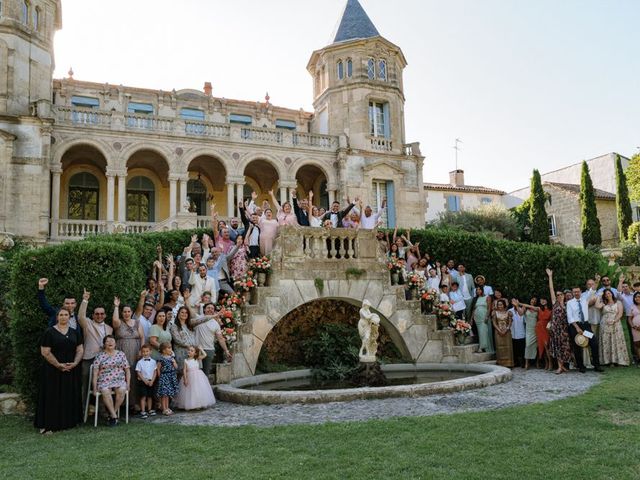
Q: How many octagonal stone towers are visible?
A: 2